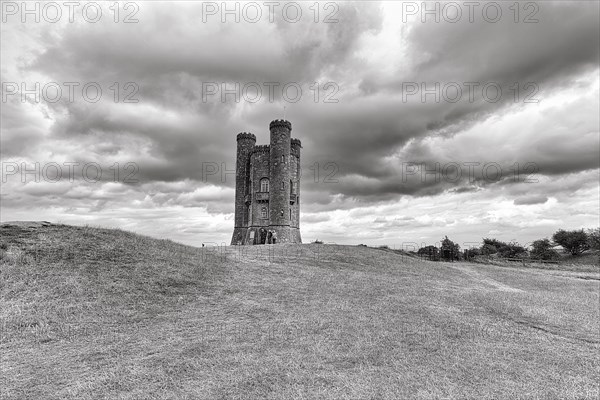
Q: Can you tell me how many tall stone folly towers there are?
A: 1